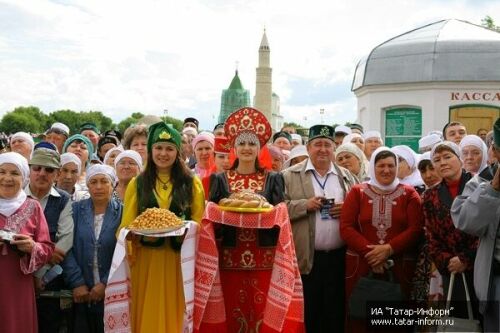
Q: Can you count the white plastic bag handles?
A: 2